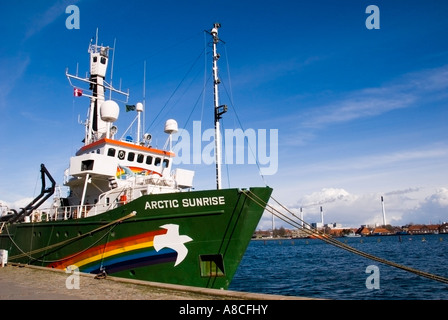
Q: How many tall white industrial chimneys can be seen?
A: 3